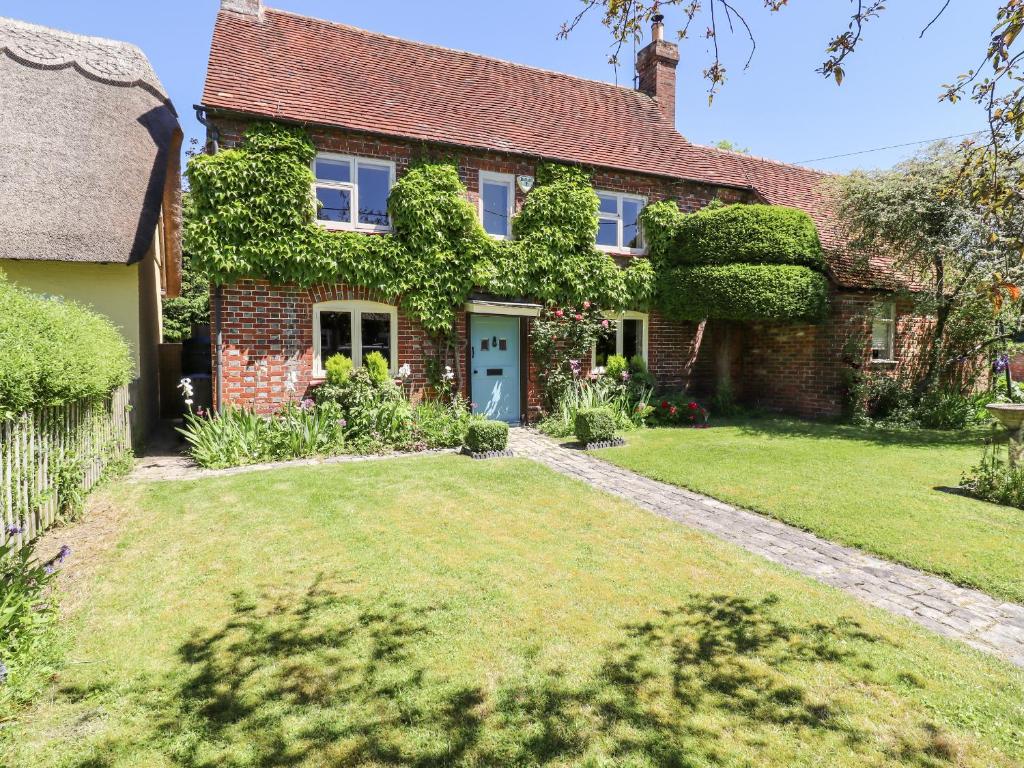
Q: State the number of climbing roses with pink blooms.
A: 1